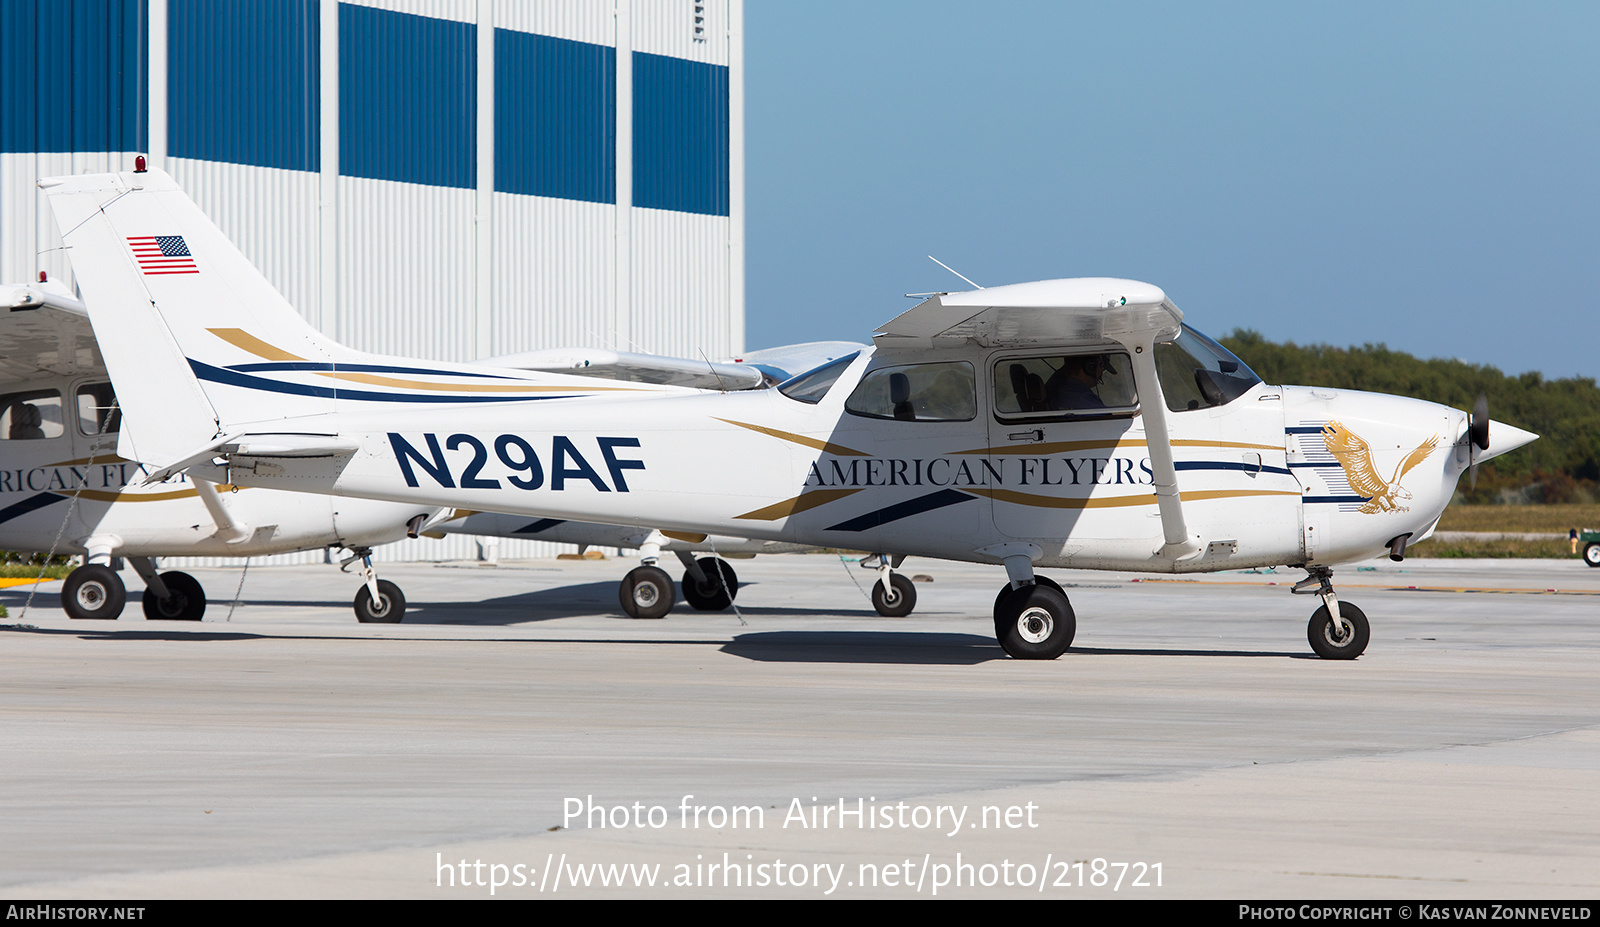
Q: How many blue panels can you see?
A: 5